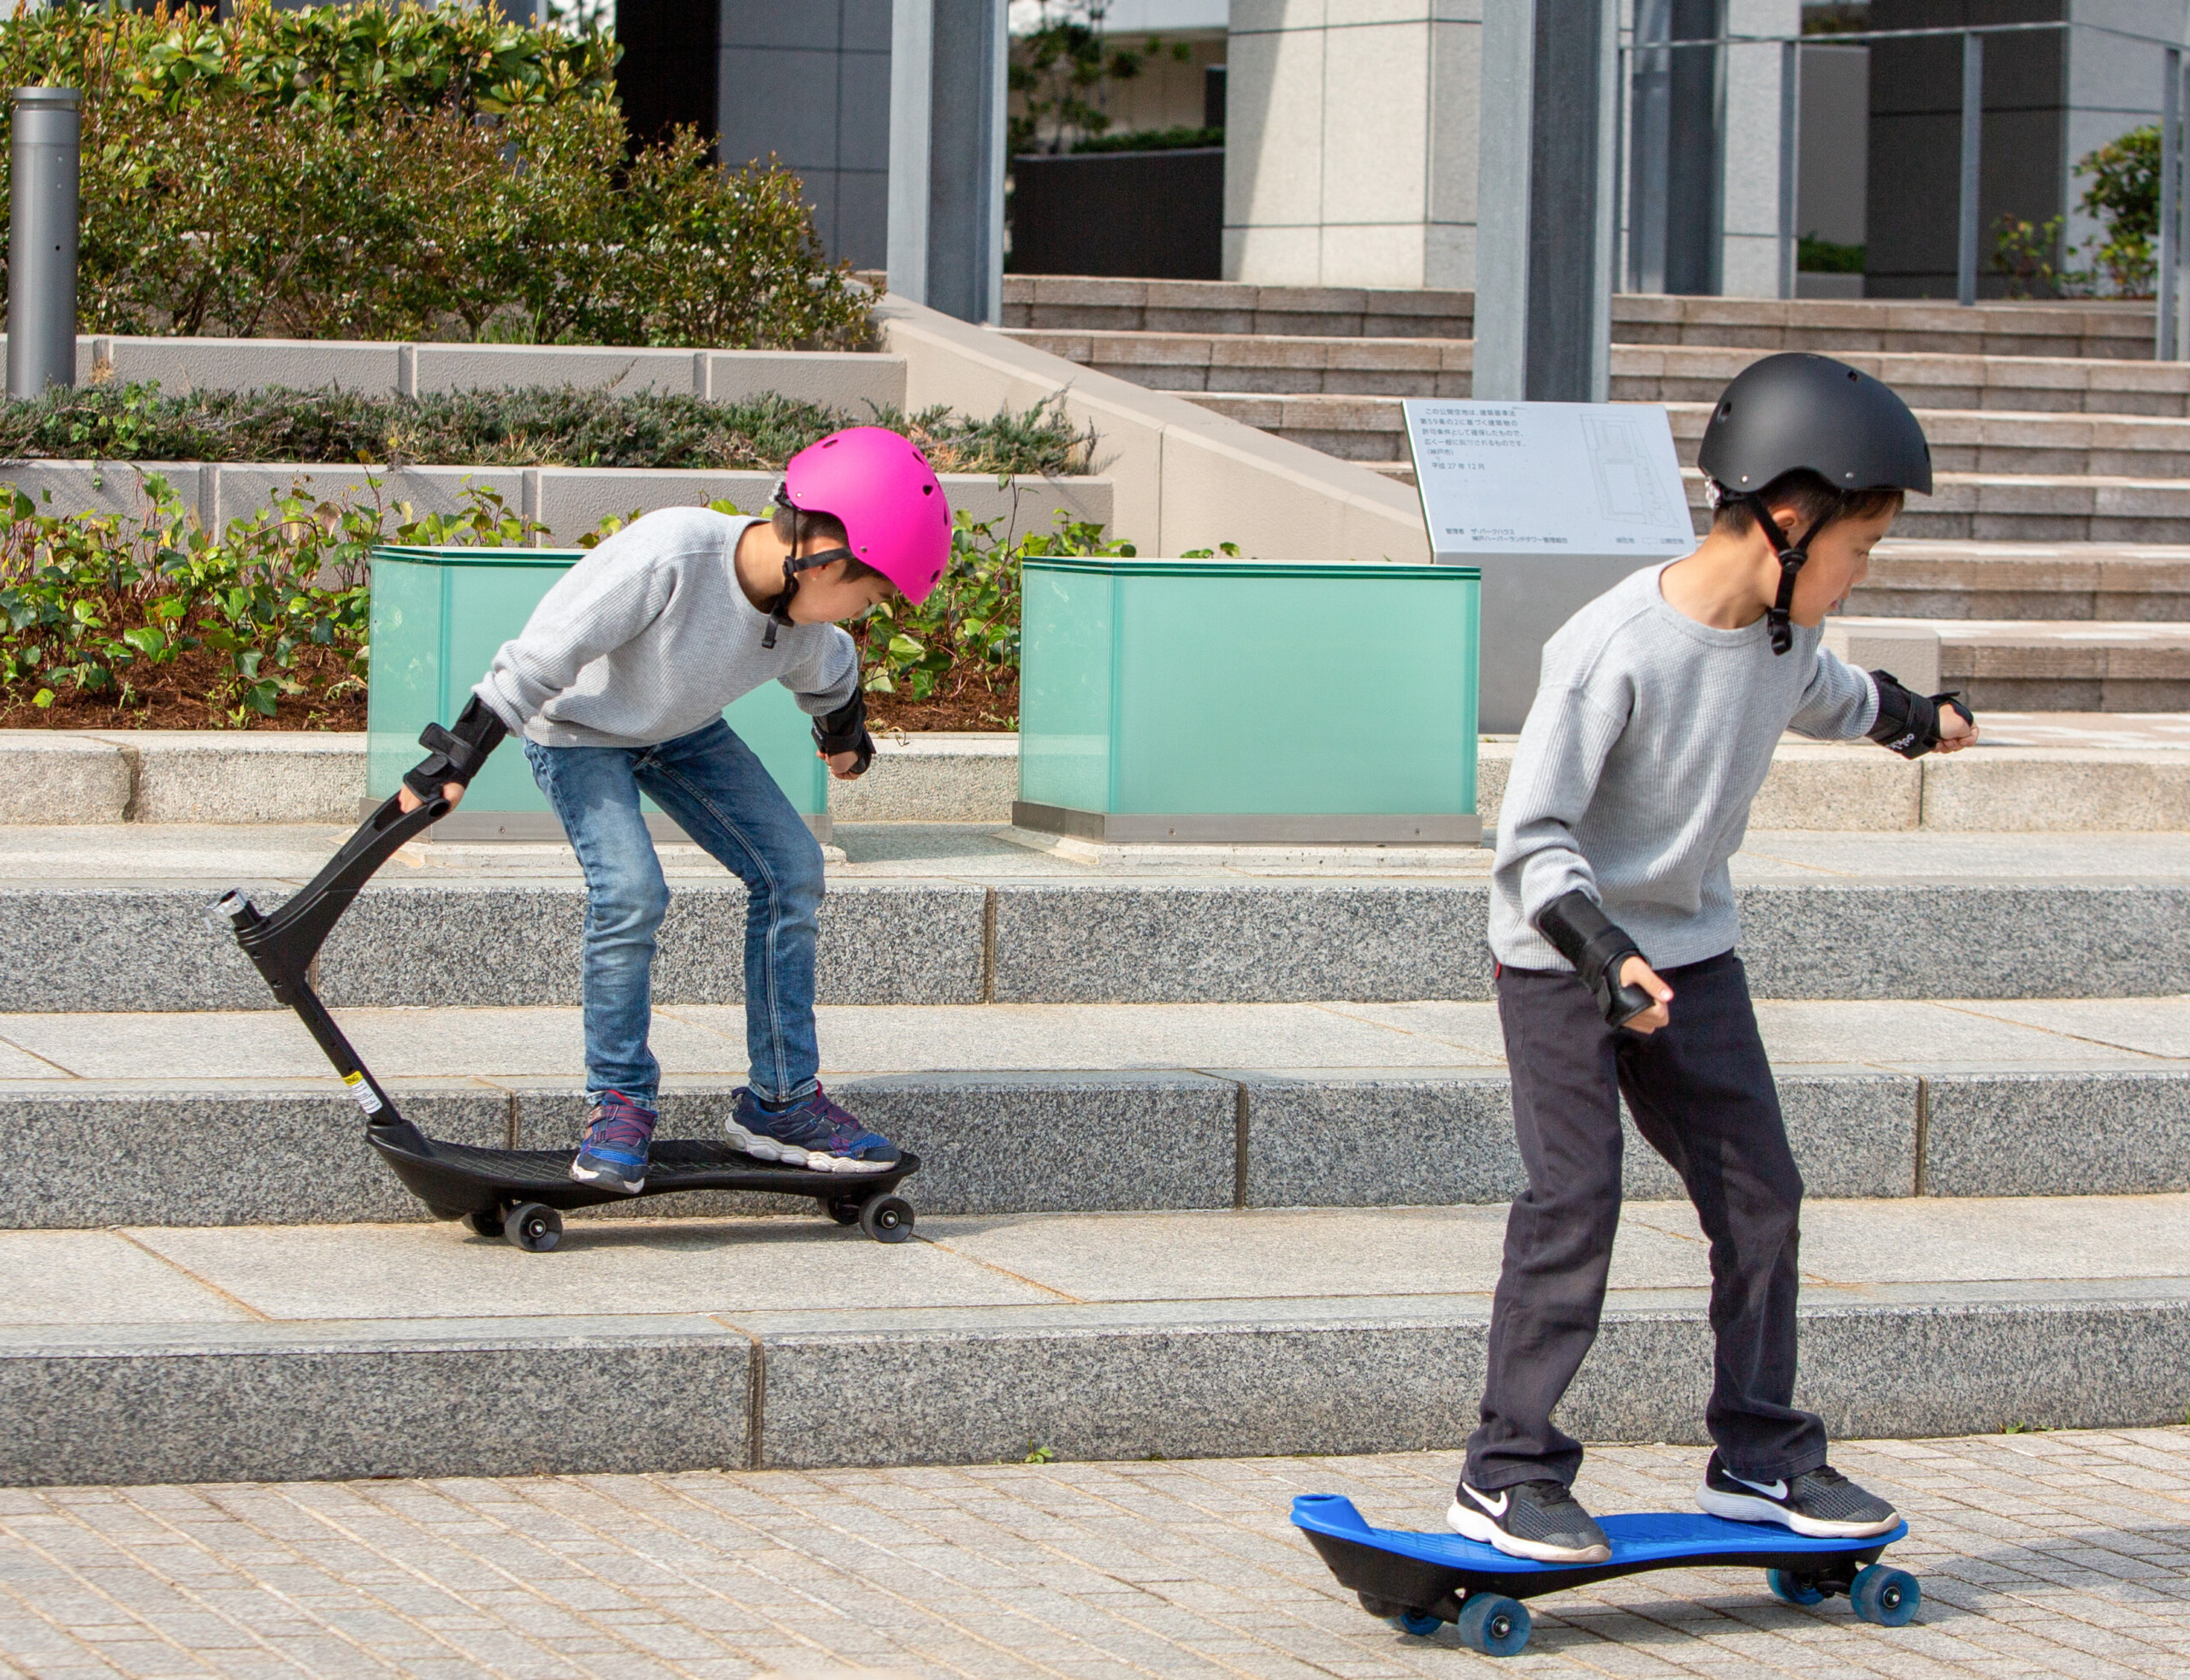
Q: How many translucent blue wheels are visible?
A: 4